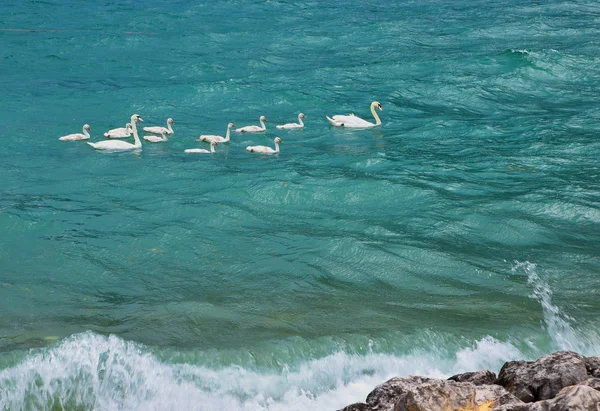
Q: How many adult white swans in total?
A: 2